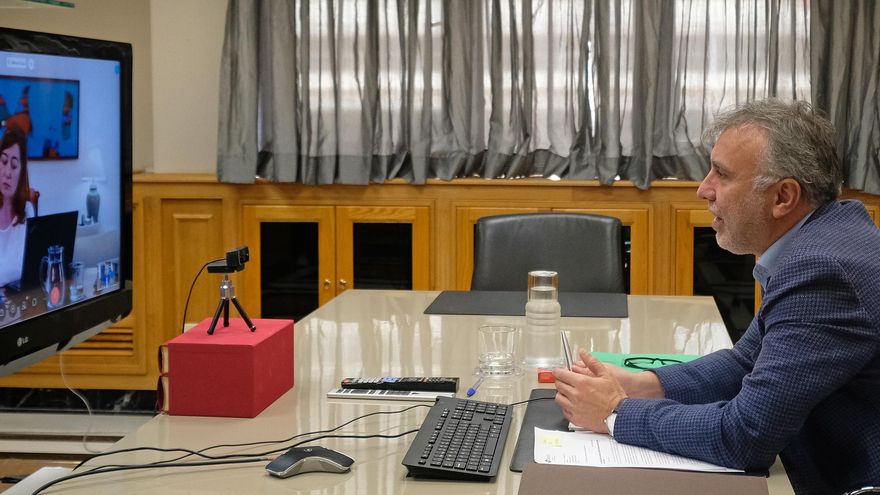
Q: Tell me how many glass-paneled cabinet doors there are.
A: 5